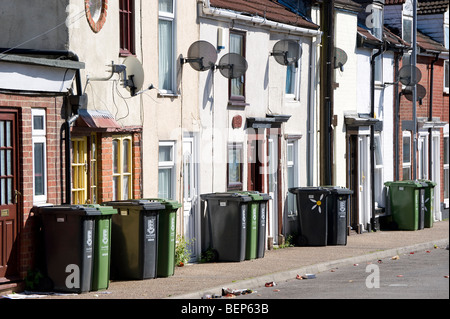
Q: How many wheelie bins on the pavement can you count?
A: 12